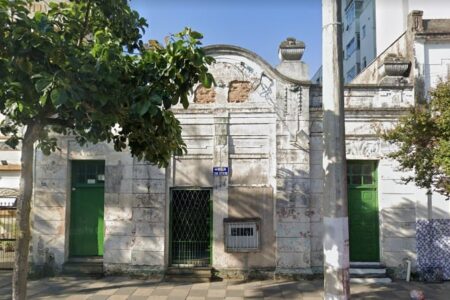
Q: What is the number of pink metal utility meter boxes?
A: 0